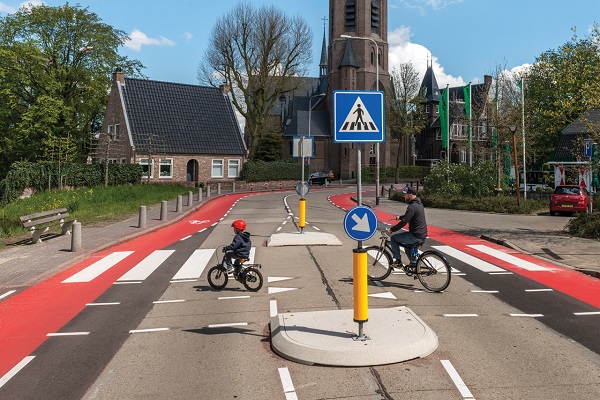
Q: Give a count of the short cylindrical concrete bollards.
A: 9